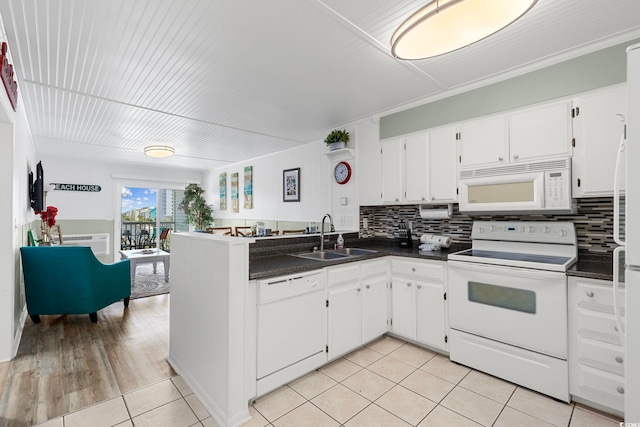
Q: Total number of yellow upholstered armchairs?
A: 0